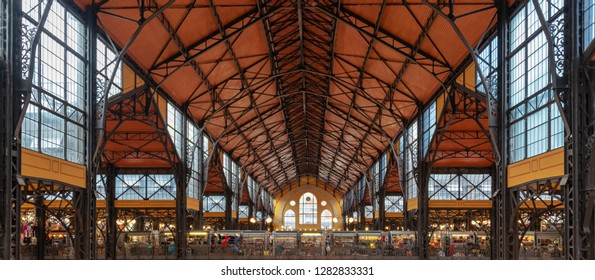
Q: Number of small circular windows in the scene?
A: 2